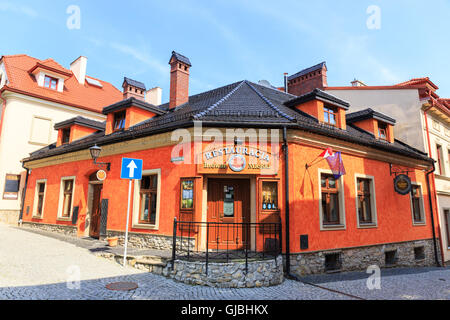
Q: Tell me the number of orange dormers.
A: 4